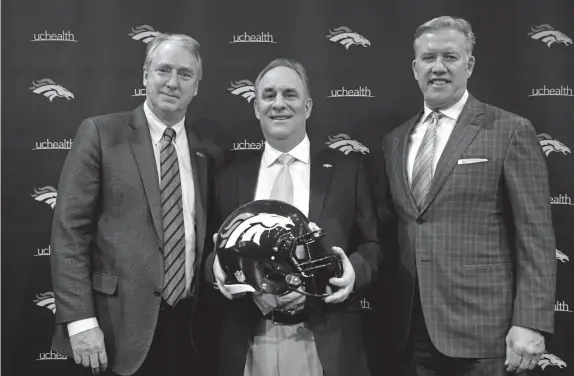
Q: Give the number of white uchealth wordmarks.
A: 12